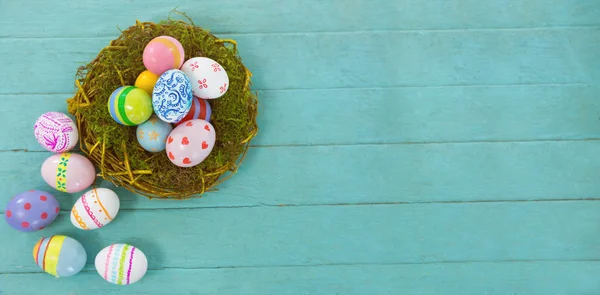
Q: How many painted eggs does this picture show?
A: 14